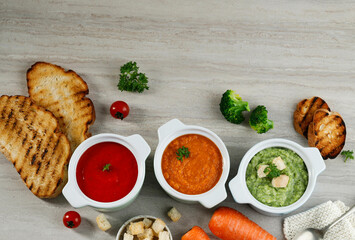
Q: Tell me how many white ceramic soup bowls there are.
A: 3